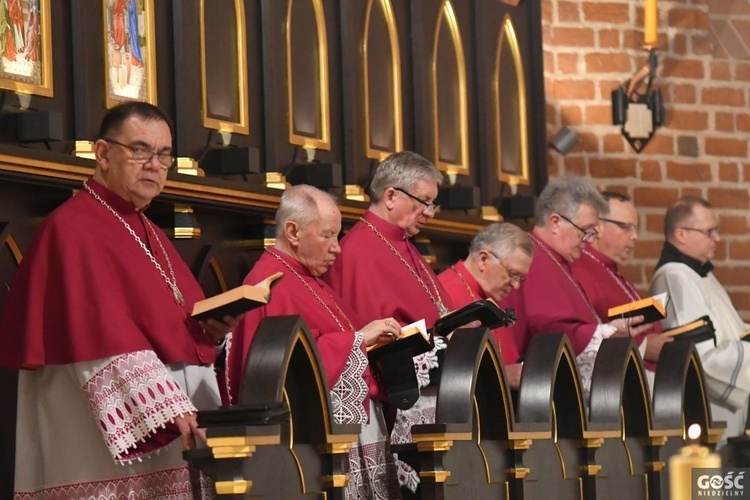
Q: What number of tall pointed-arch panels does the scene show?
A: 5